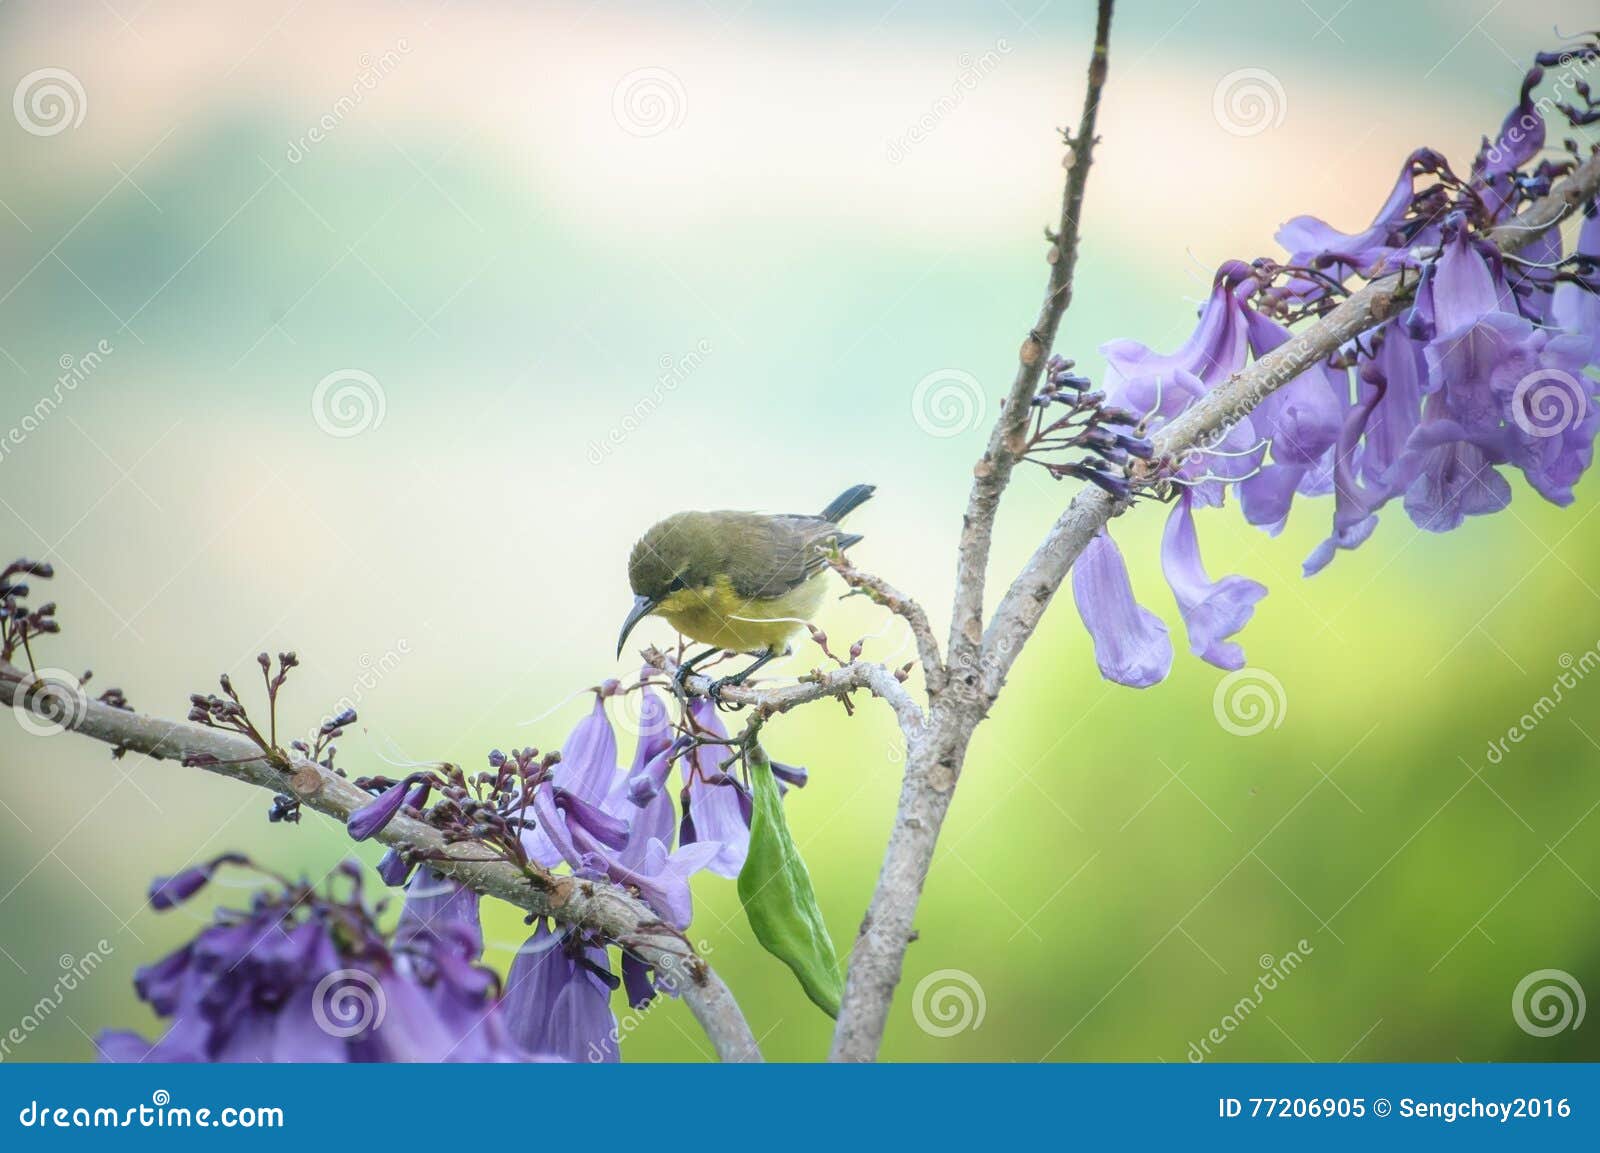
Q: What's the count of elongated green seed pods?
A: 1